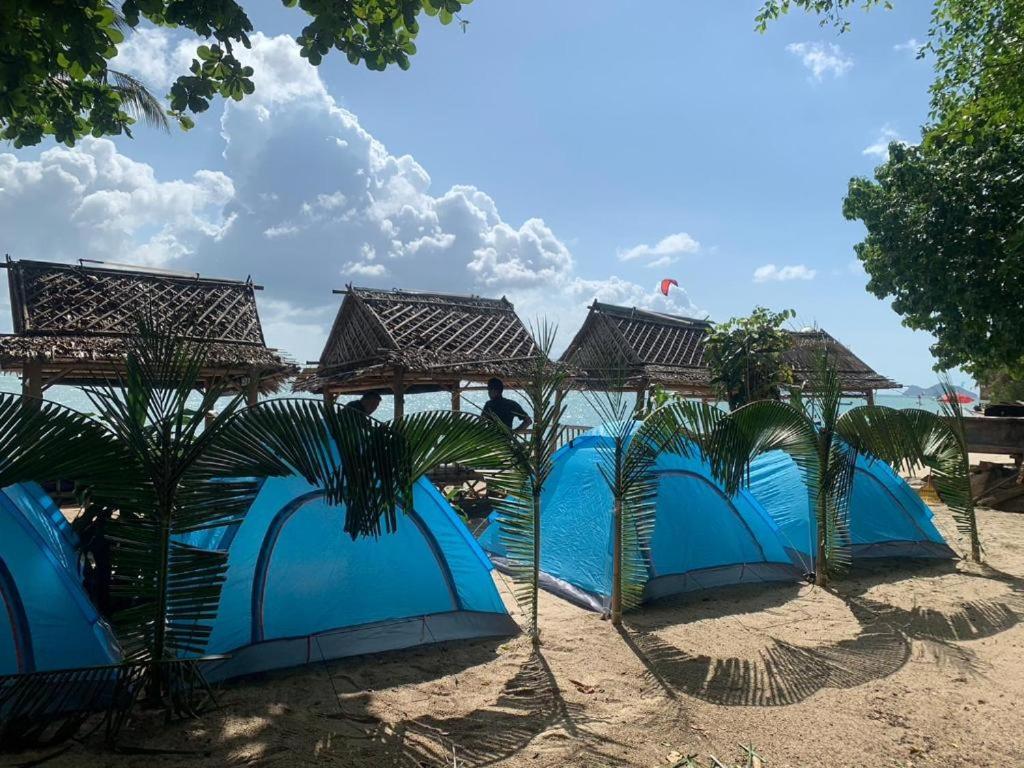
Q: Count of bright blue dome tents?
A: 4